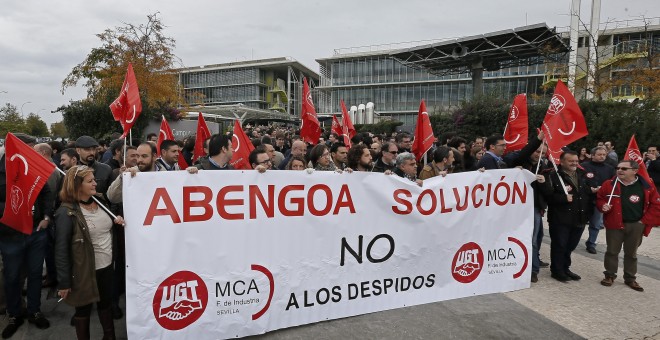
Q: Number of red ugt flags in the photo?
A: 12